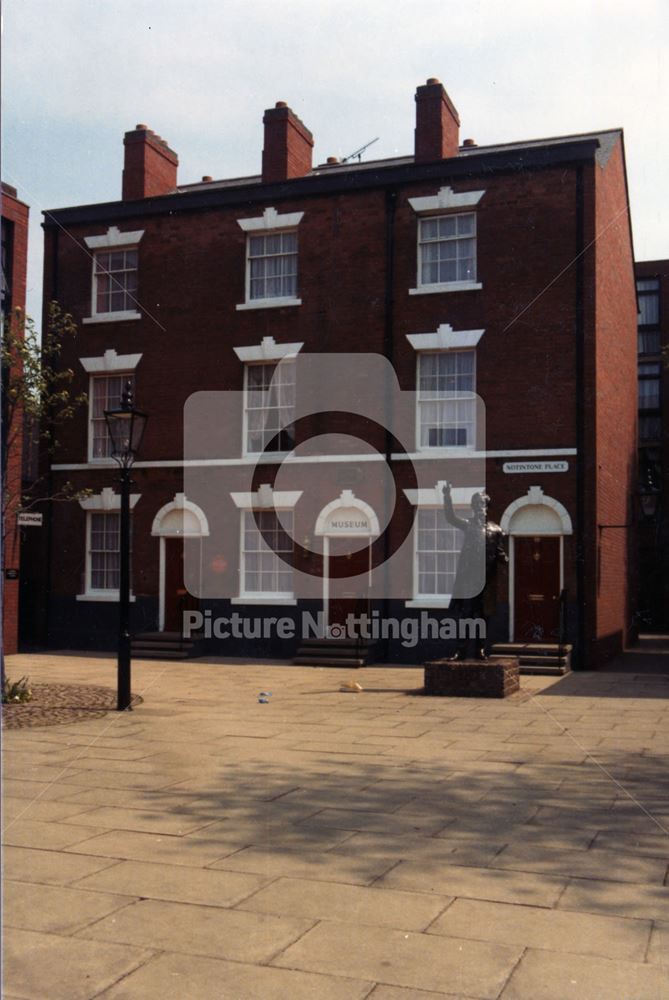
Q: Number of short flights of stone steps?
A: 3